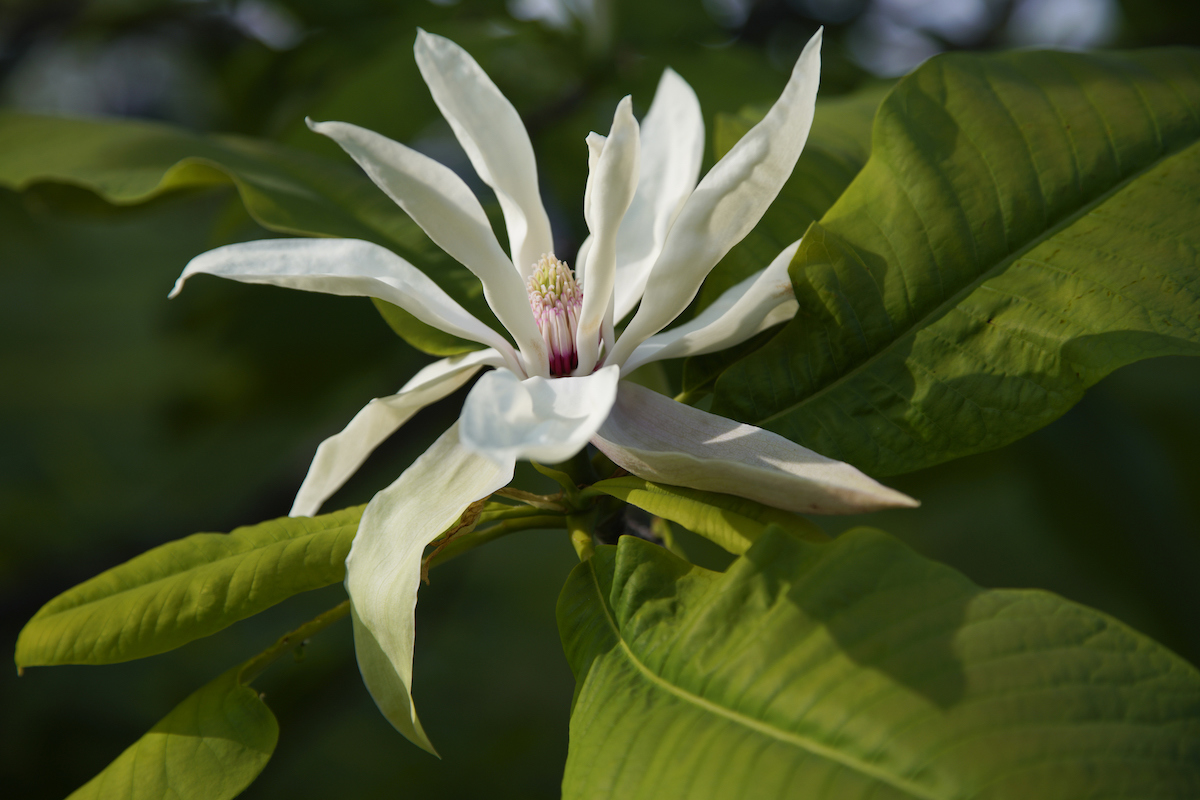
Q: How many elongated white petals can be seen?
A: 12